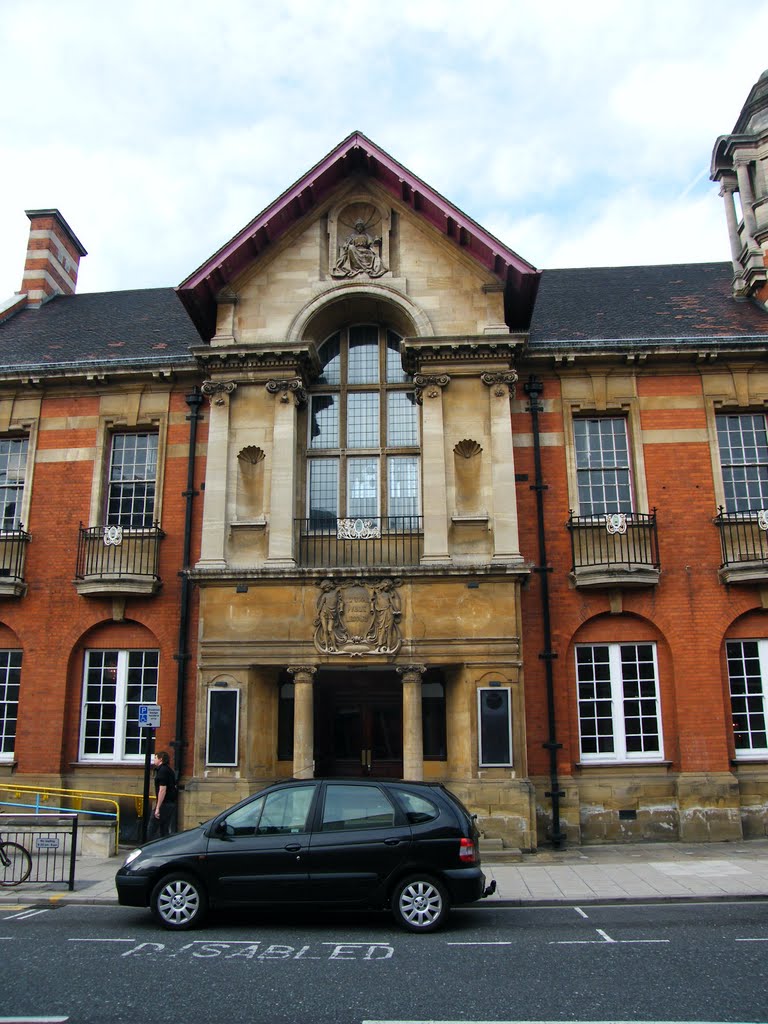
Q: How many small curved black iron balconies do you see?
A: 4